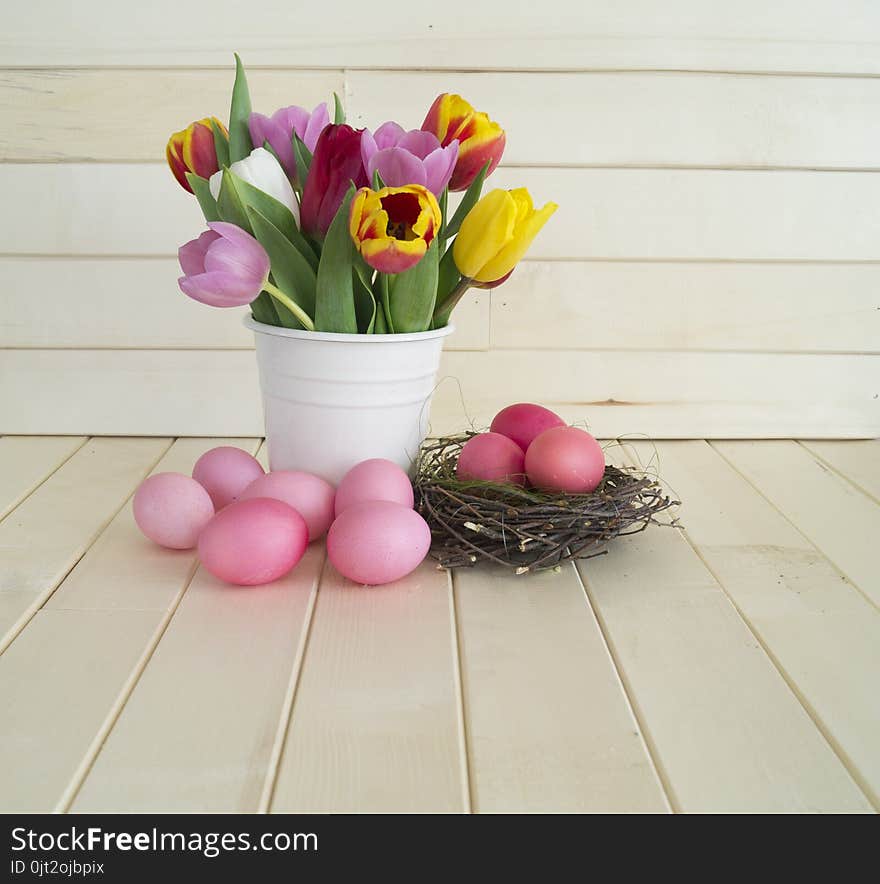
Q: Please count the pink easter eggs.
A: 9